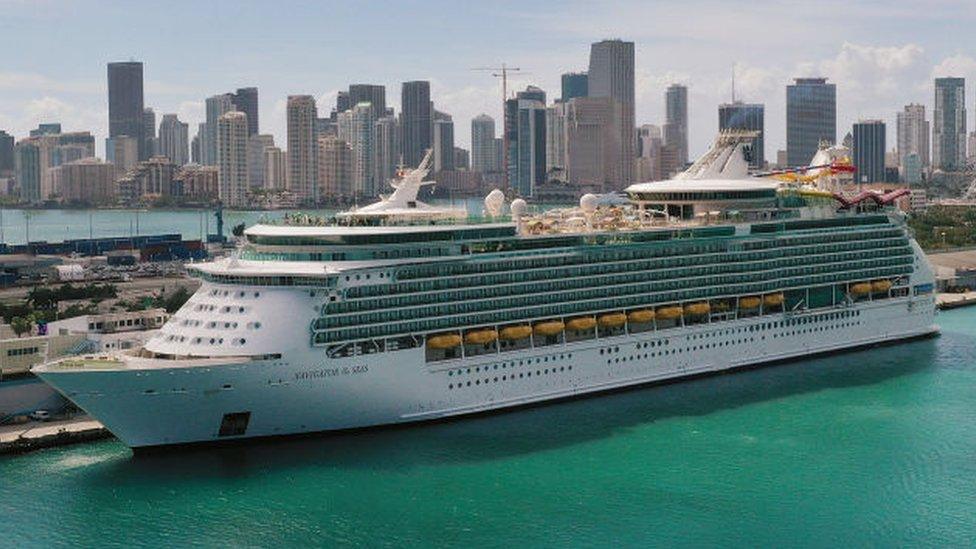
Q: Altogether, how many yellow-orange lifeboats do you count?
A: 13